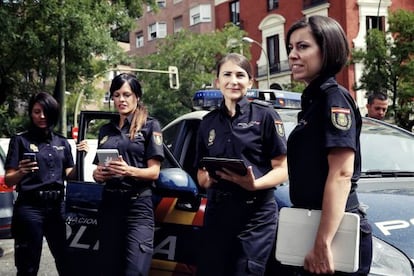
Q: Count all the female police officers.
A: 4